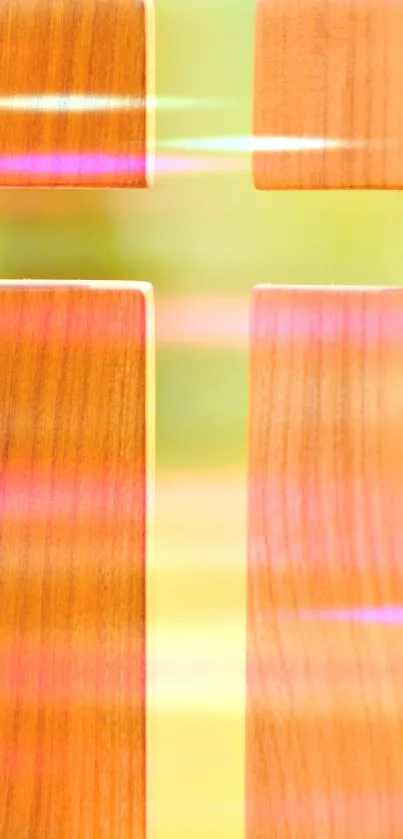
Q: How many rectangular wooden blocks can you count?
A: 4